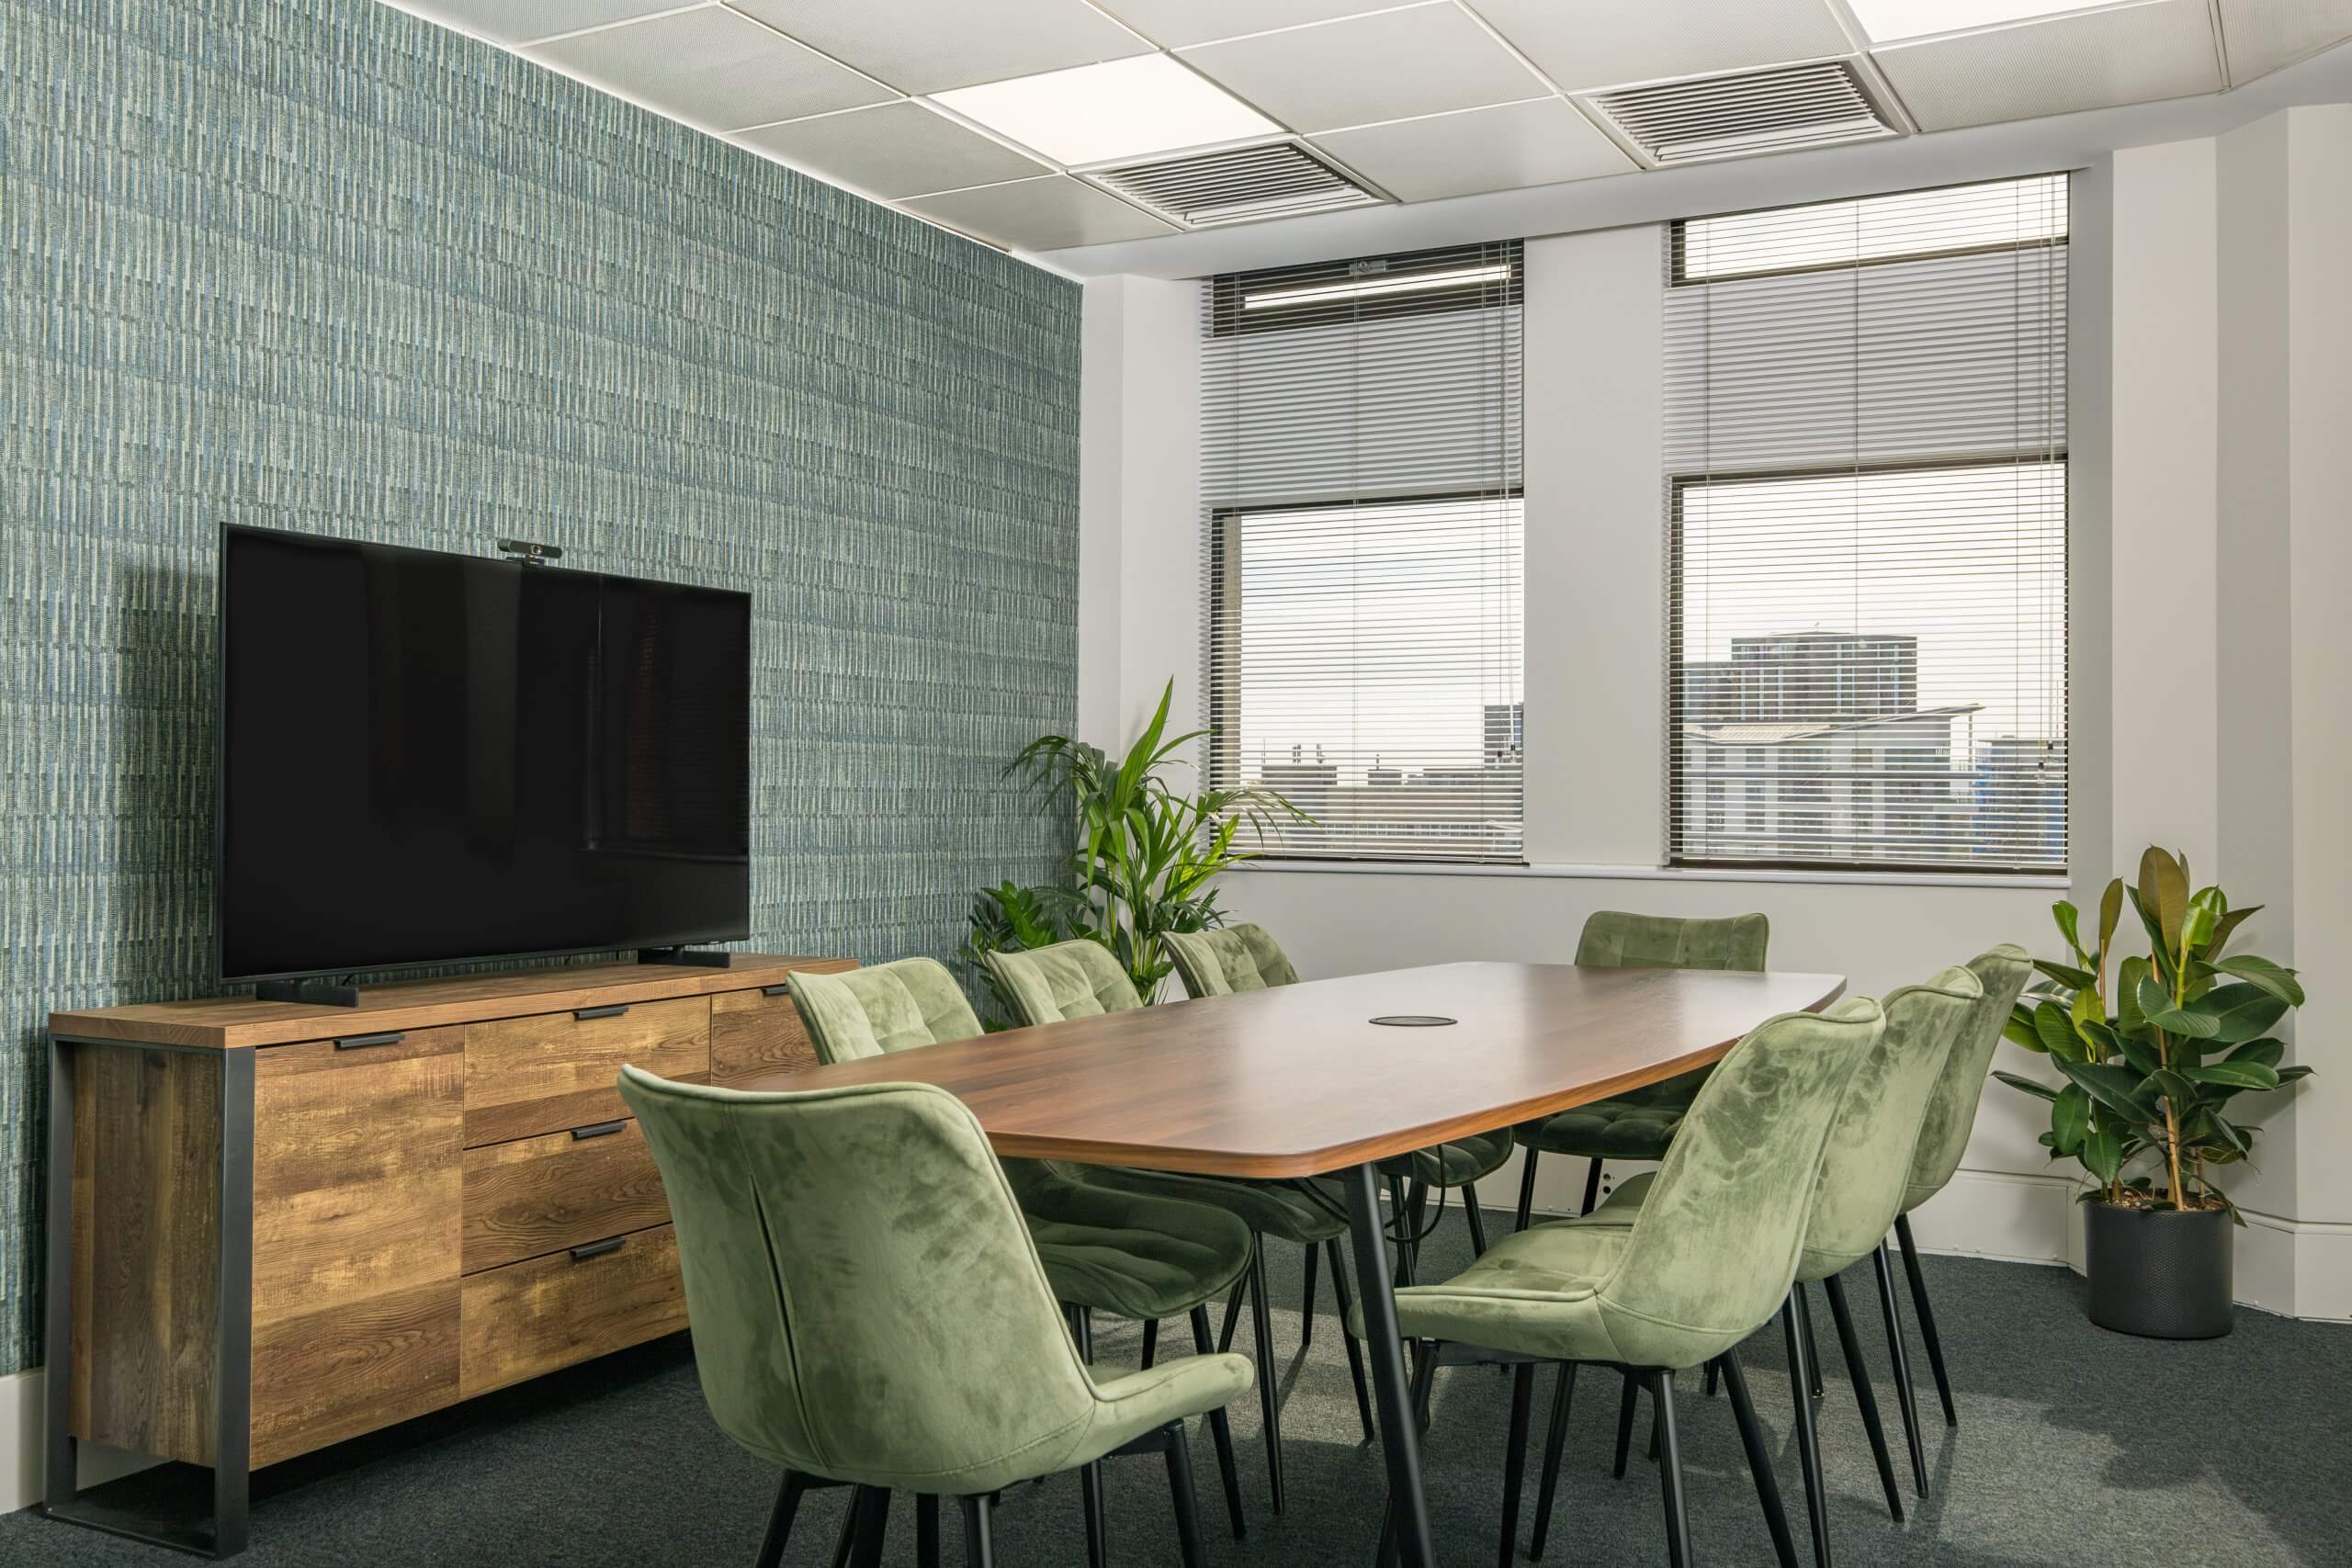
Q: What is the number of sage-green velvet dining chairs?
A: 8